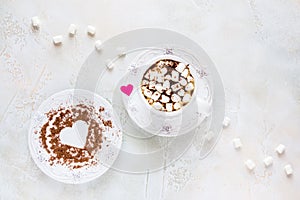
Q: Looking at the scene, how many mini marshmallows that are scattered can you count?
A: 14